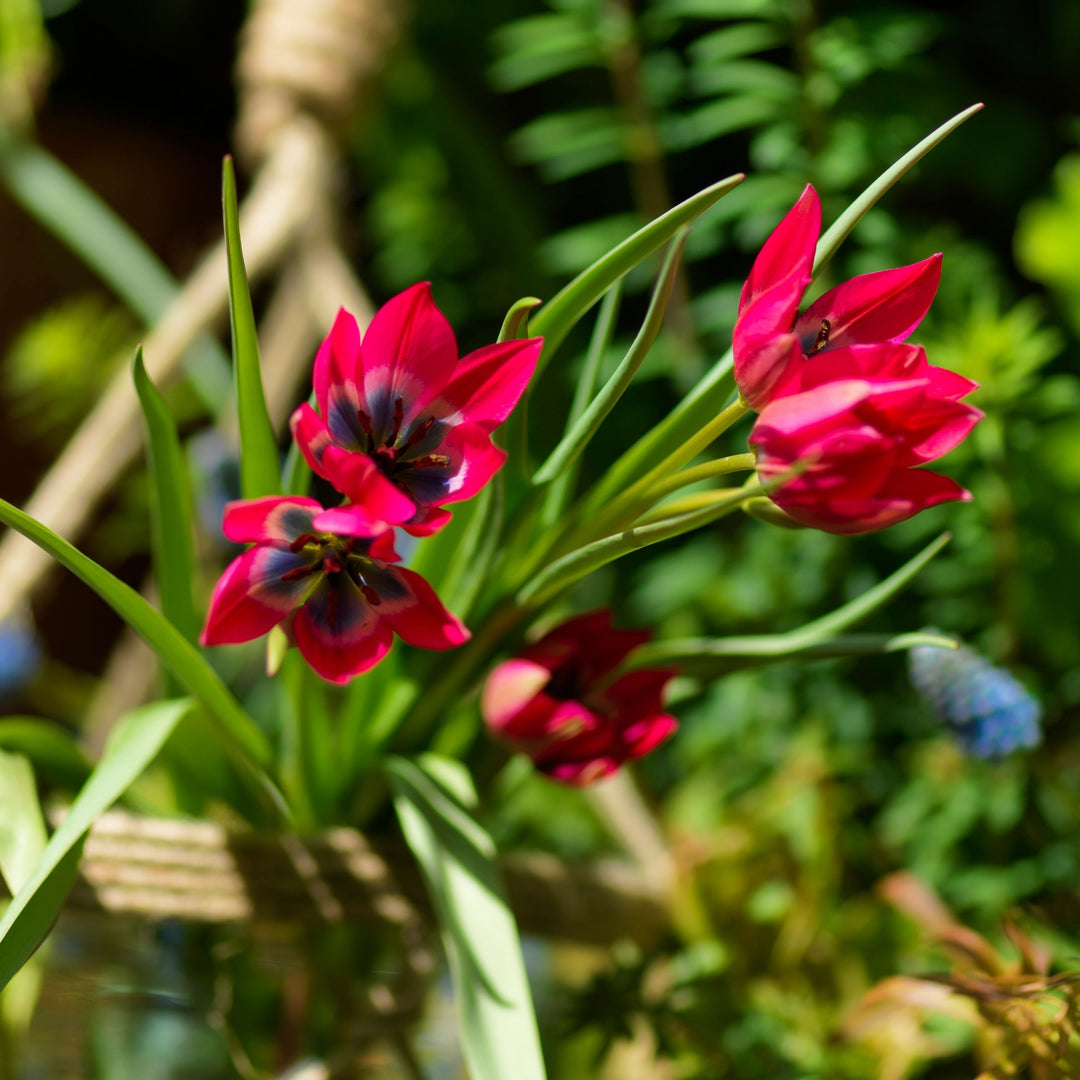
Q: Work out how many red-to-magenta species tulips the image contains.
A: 5